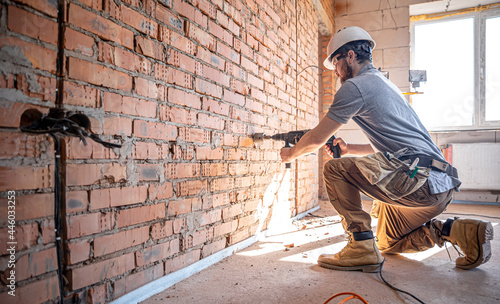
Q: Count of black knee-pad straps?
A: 0